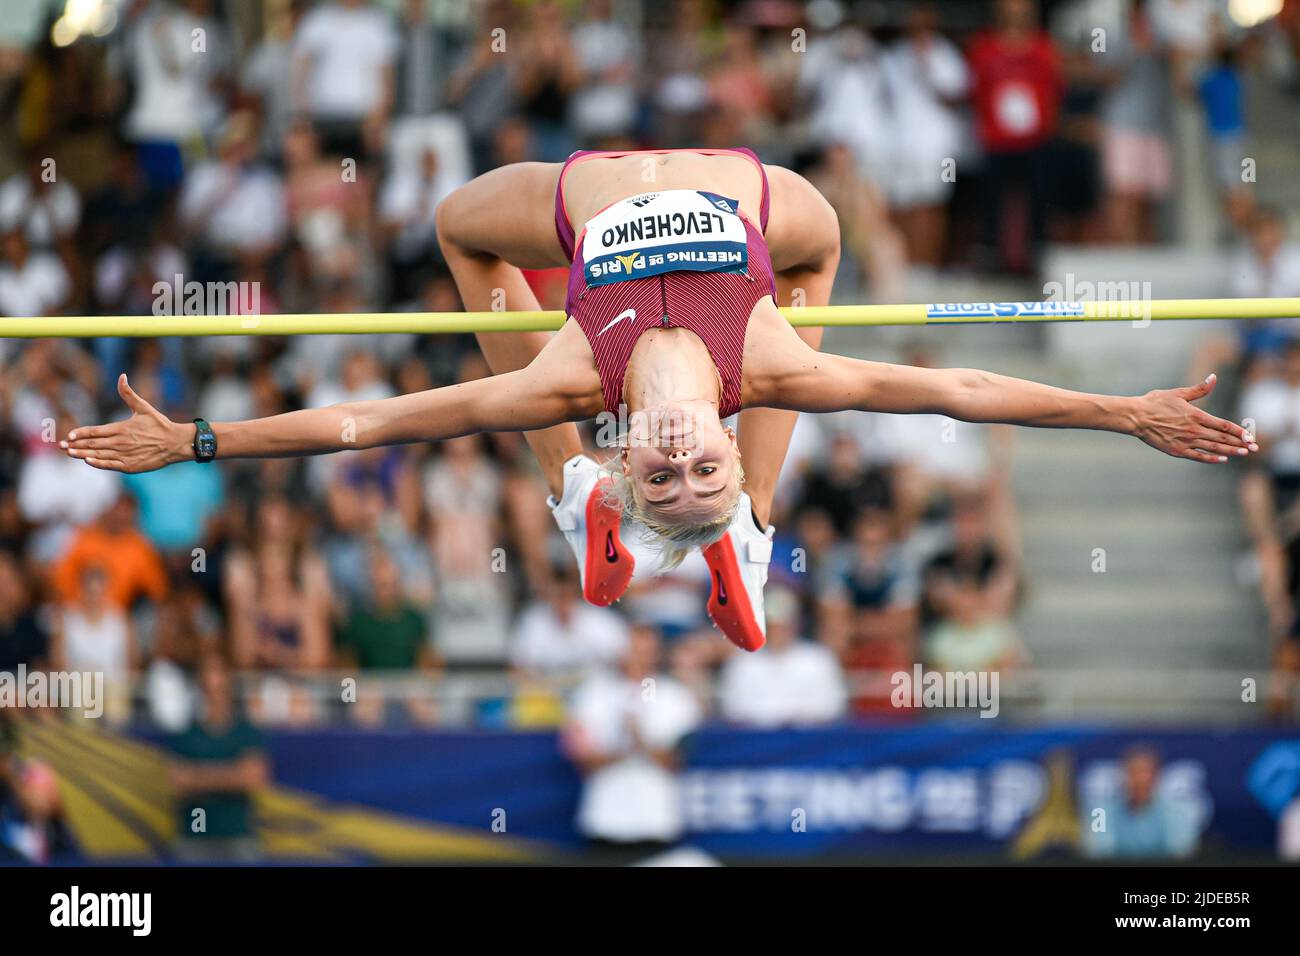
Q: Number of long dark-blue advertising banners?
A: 1